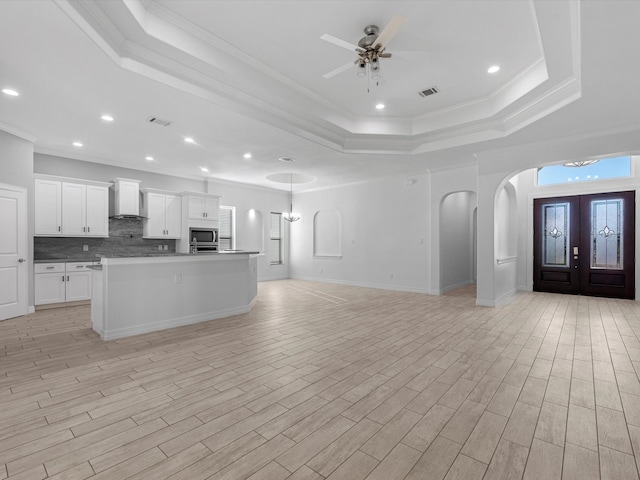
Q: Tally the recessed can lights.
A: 9